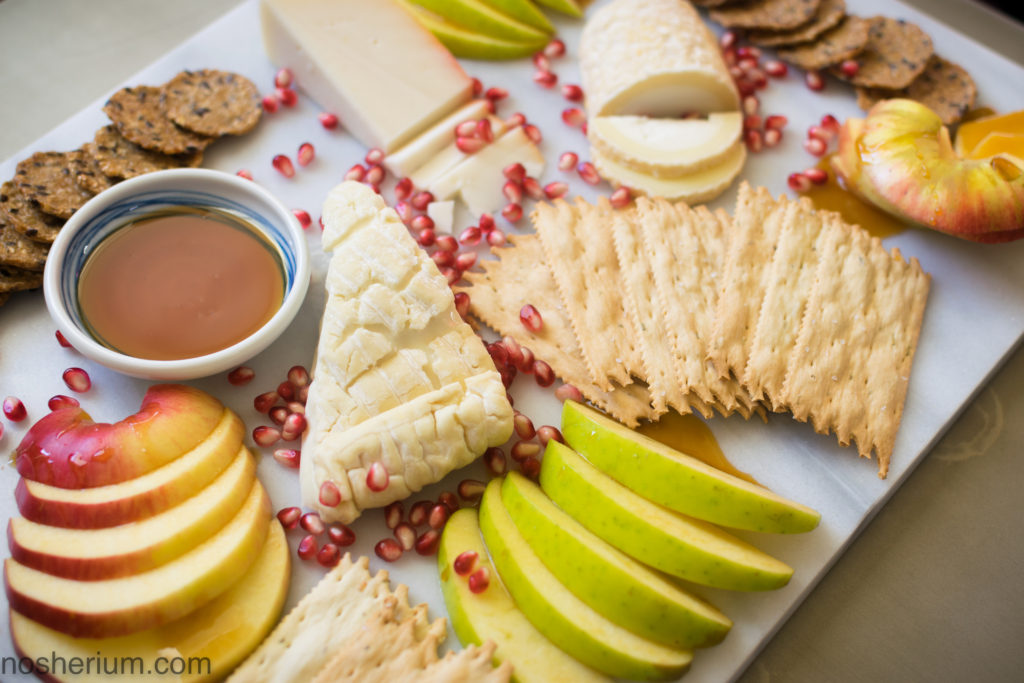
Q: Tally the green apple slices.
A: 9